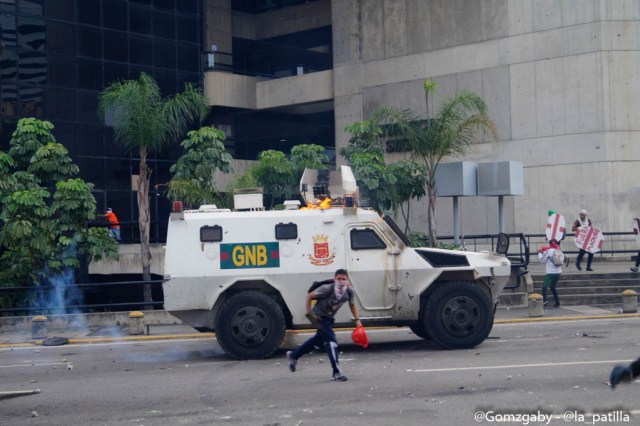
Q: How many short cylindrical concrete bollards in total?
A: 4